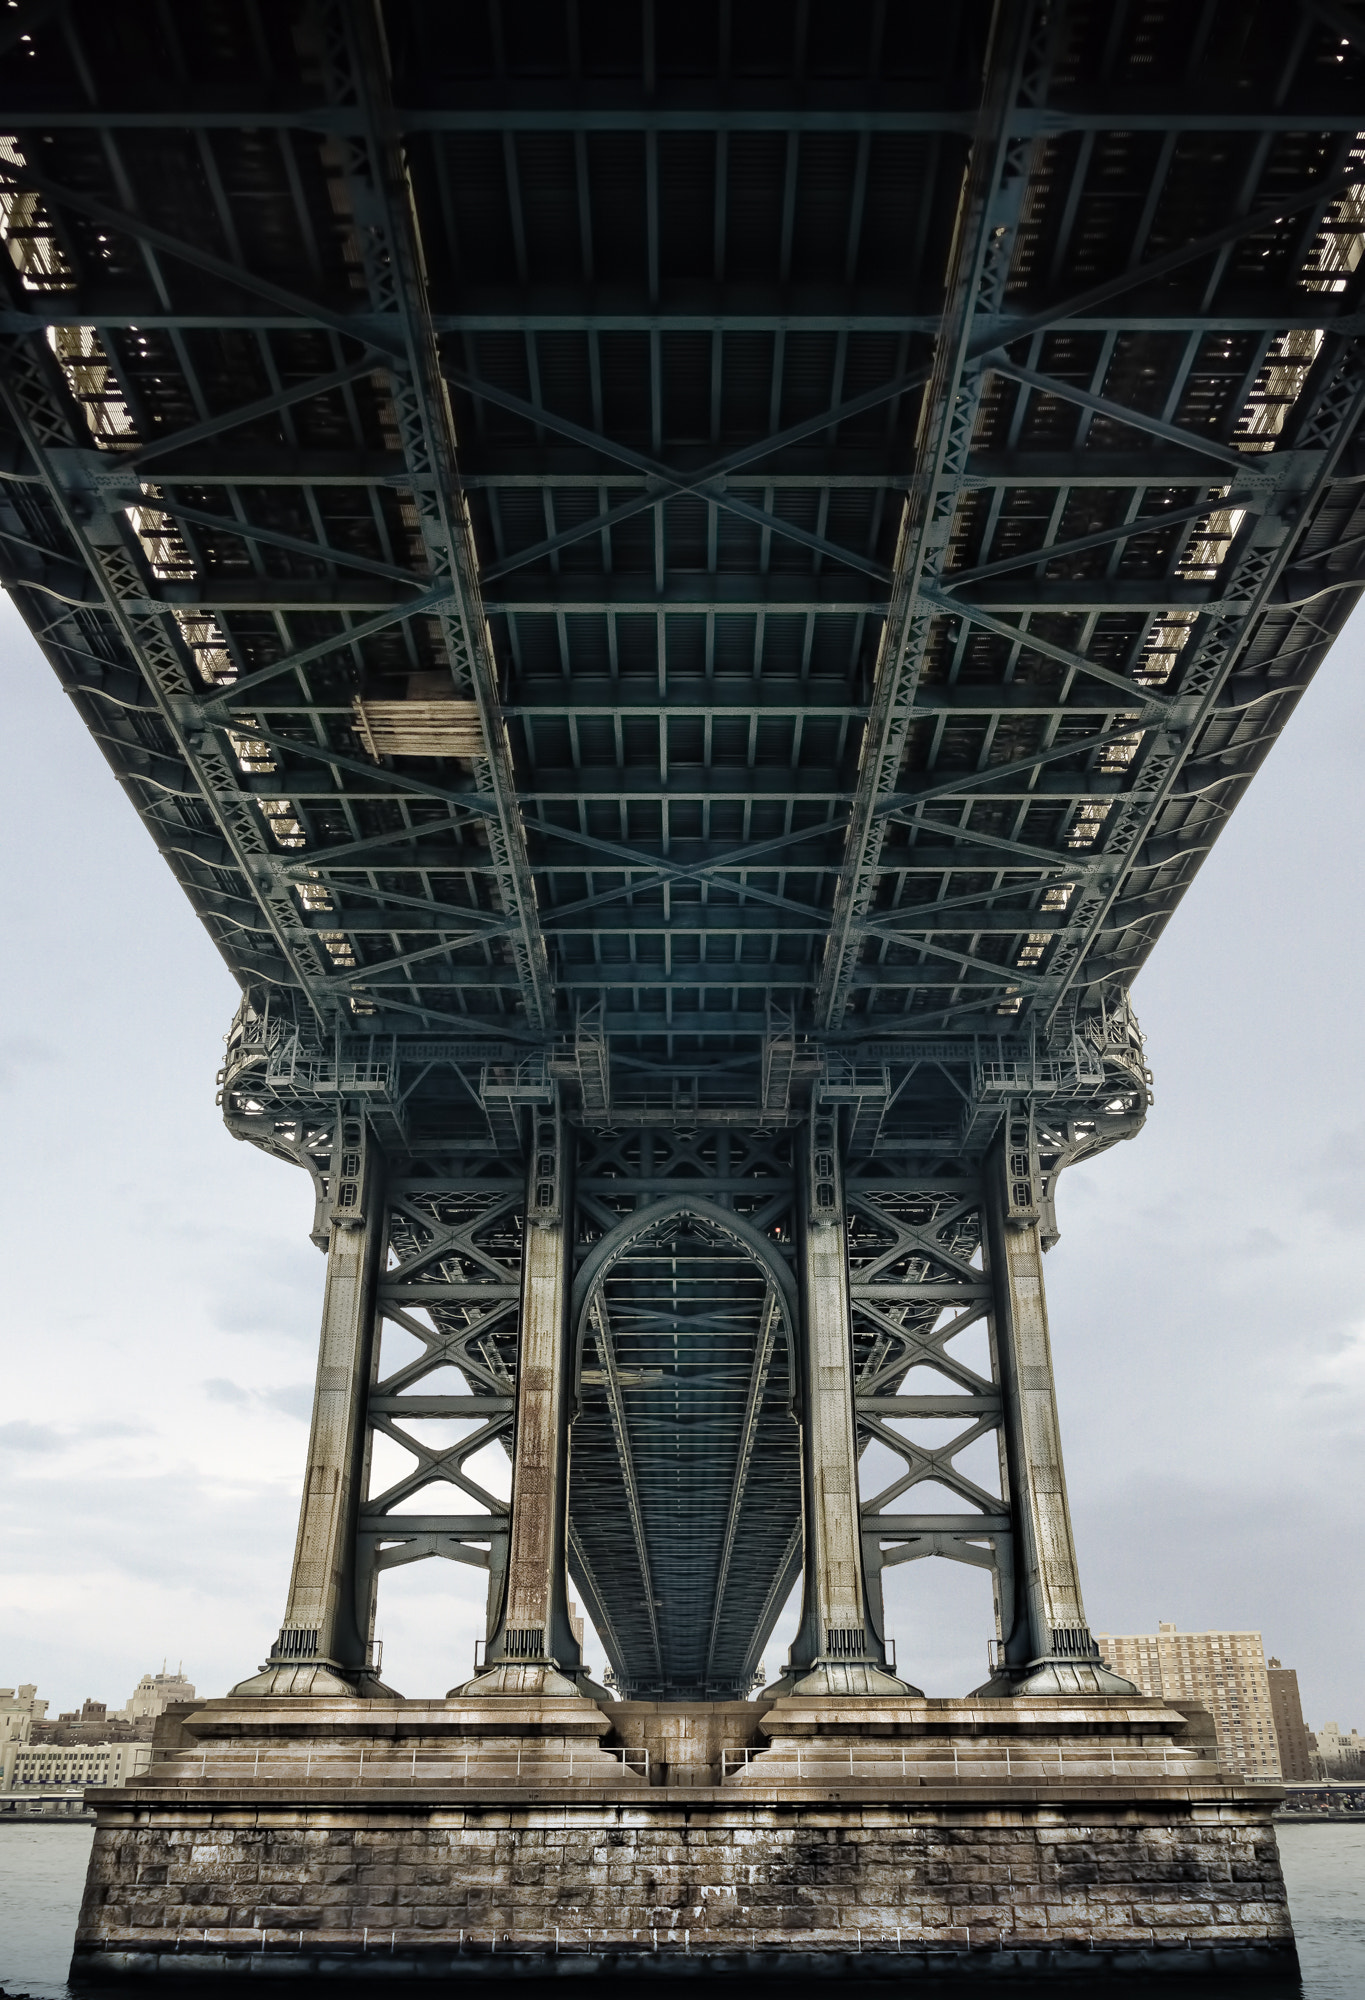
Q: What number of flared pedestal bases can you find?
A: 4